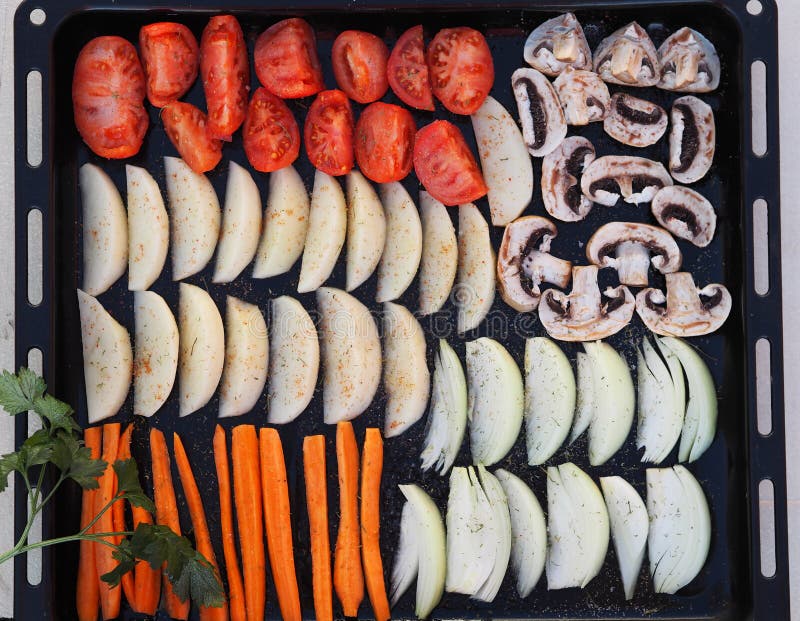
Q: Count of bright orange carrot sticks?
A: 12